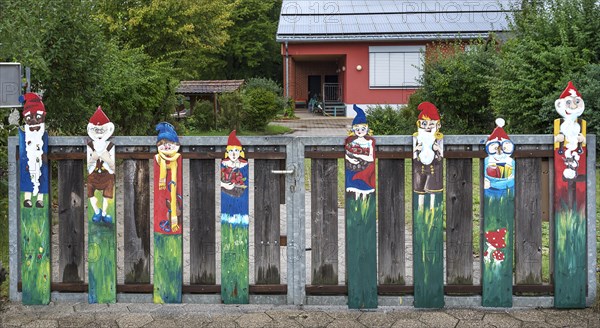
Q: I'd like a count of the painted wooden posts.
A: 8